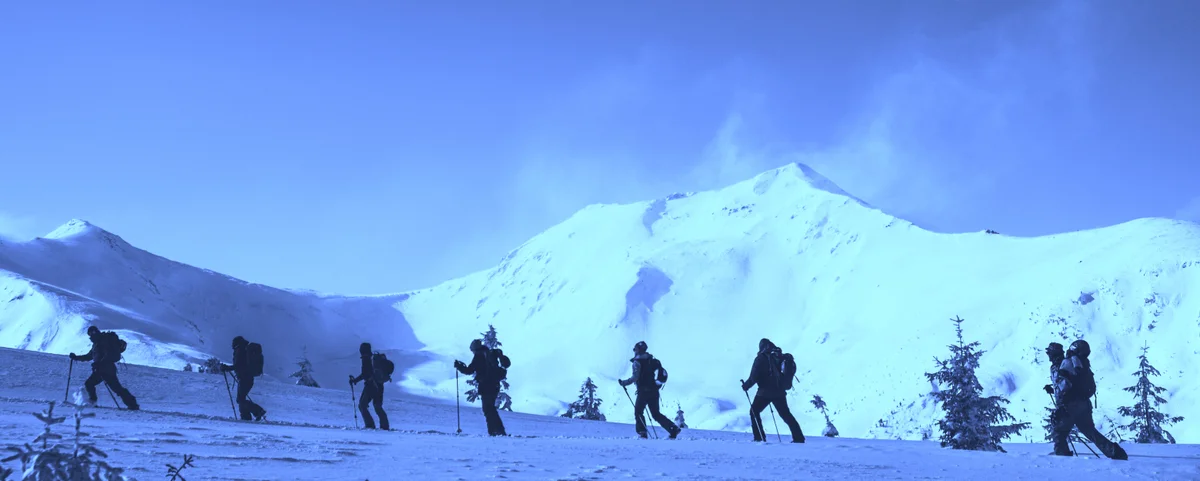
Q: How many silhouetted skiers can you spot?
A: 8